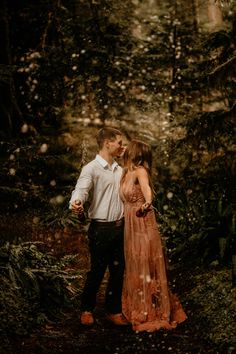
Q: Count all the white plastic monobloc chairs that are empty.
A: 0